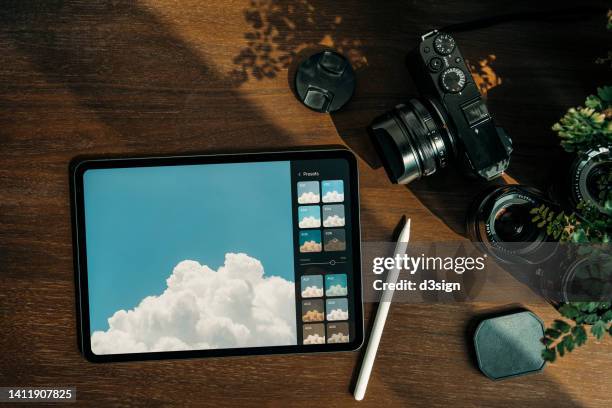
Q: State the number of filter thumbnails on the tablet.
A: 12